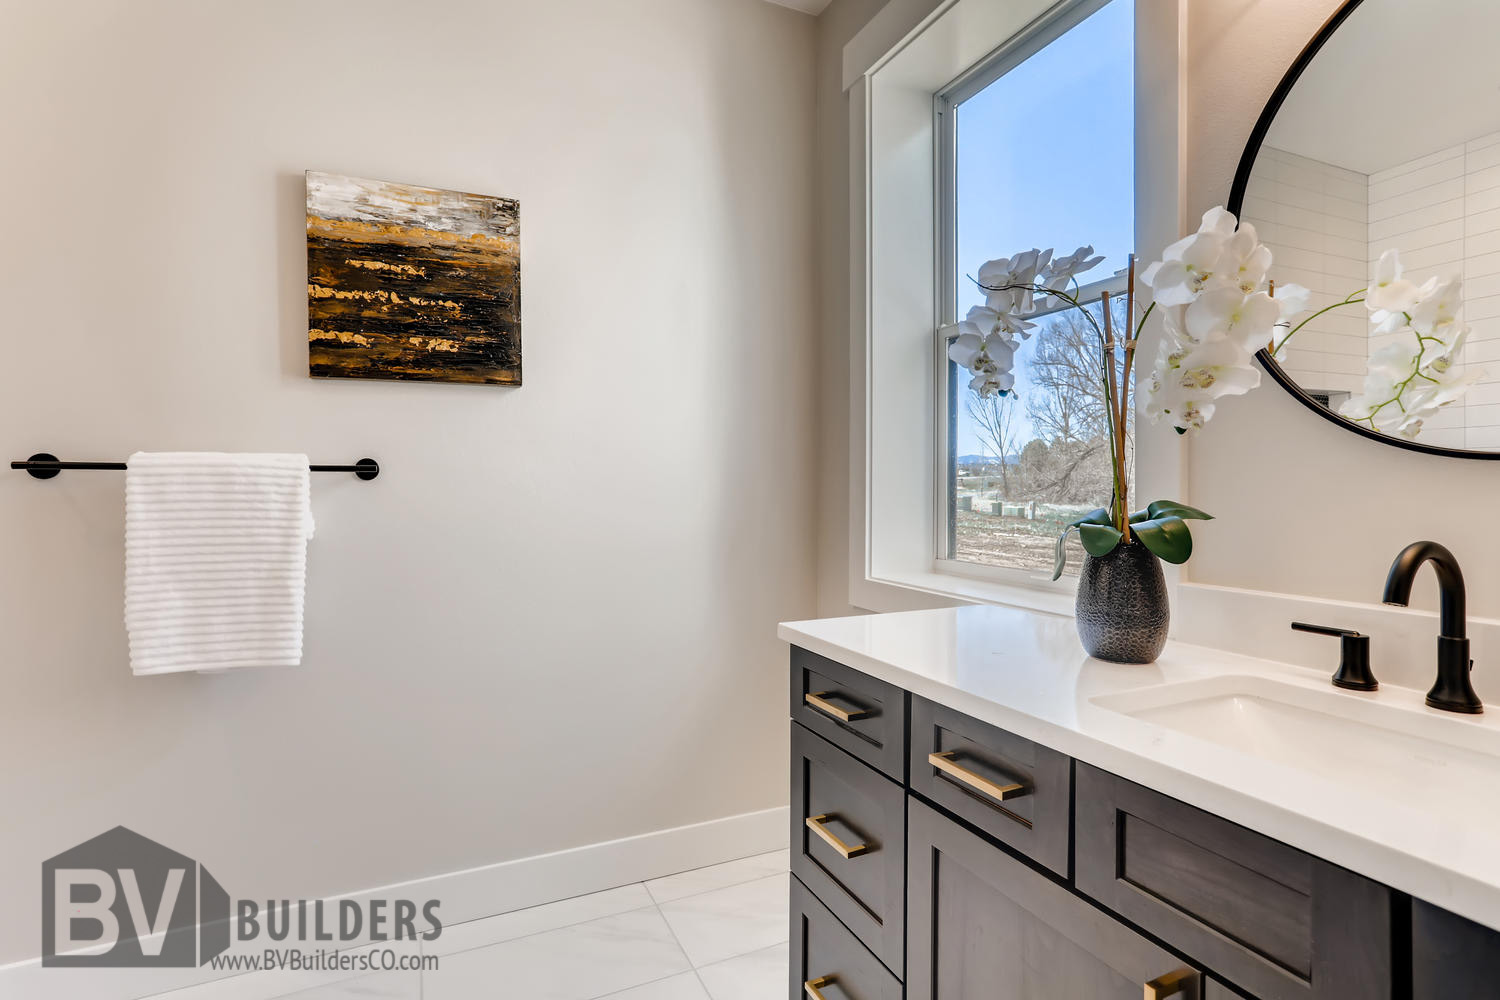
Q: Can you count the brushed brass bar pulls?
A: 5